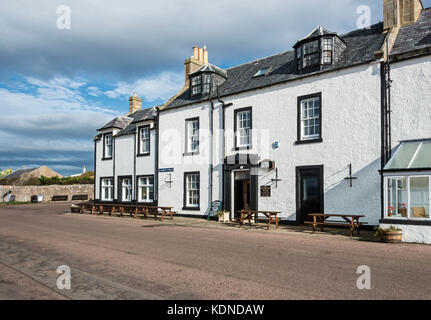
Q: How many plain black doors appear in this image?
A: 1